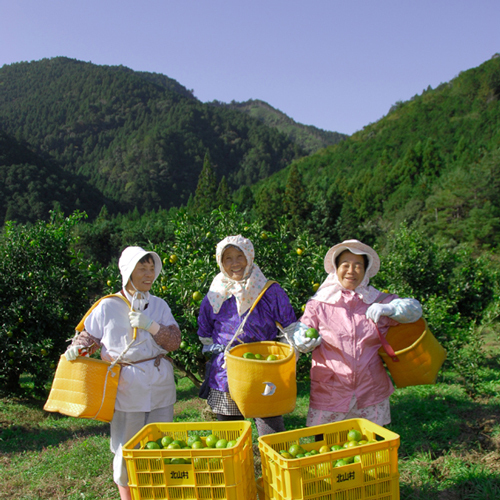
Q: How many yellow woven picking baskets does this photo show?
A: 3